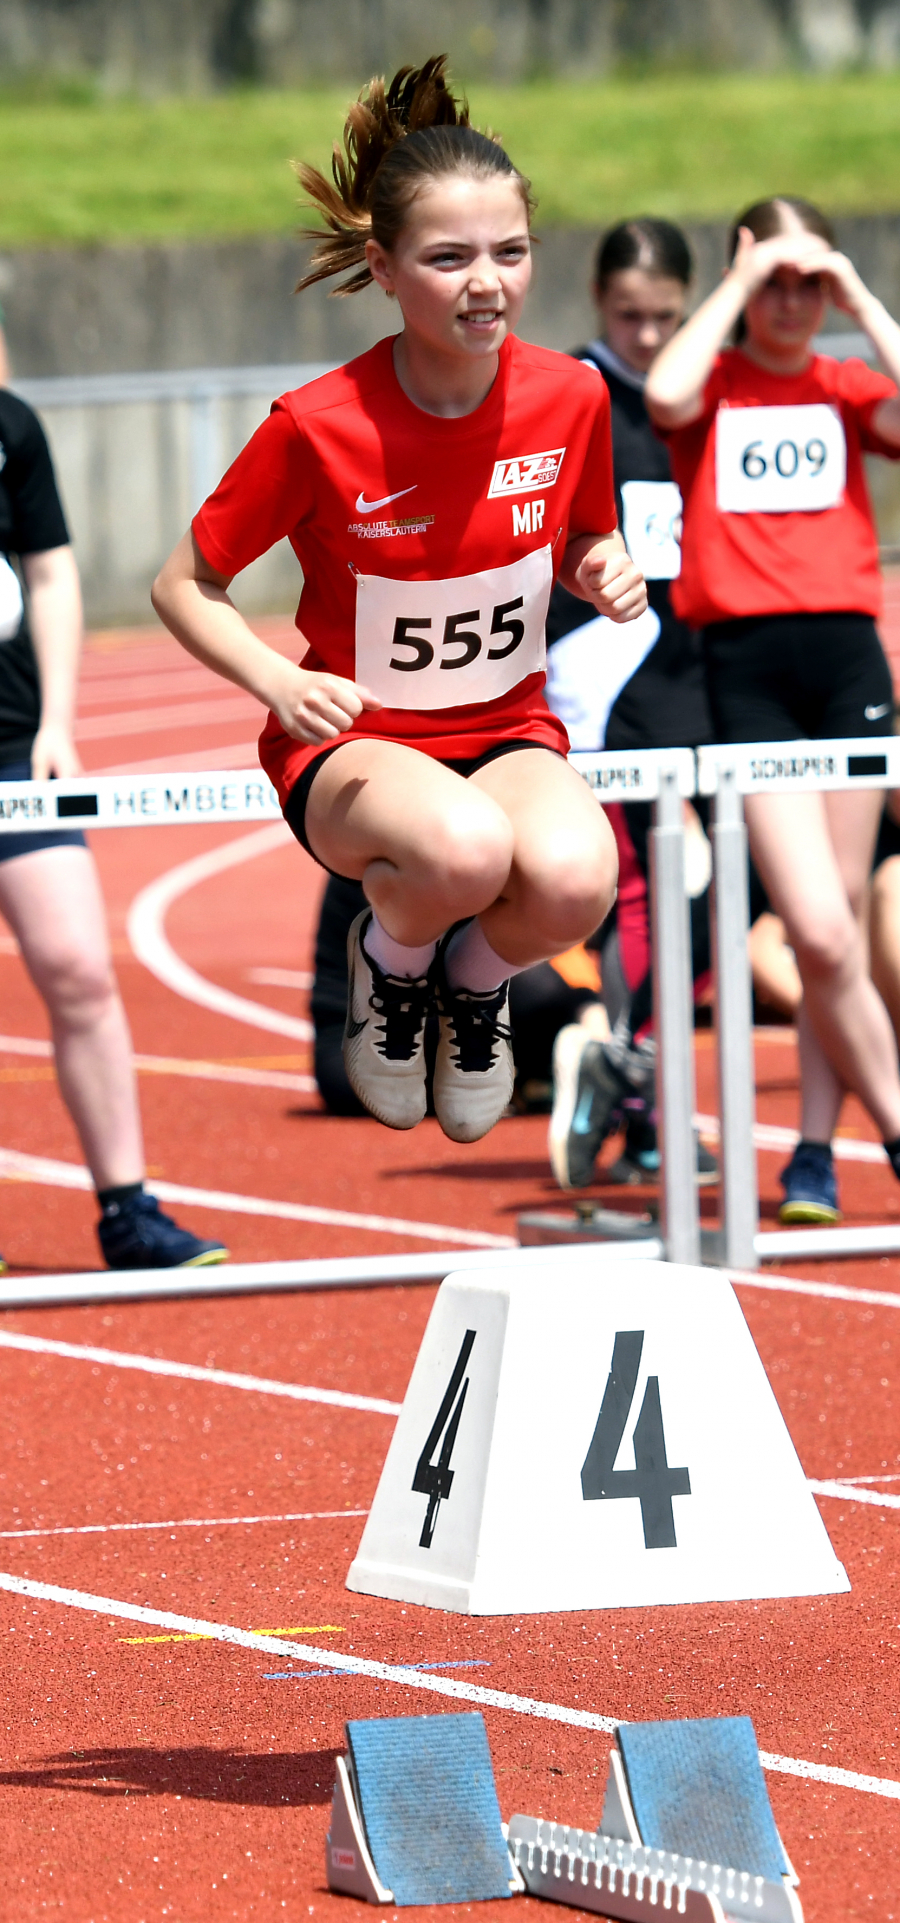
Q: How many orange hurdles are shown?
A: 0